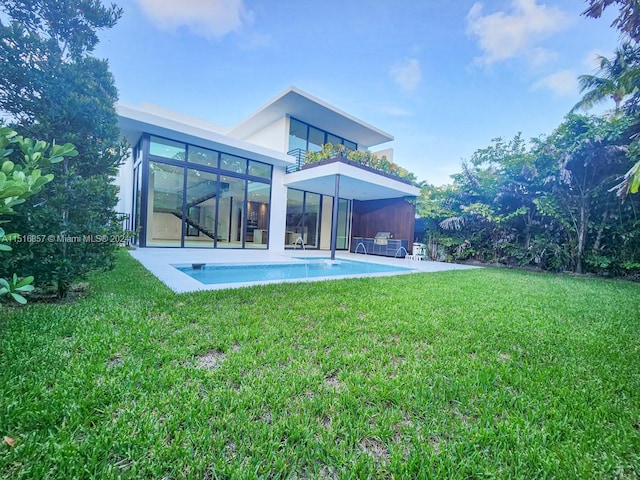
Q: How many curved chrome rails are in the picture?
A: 3